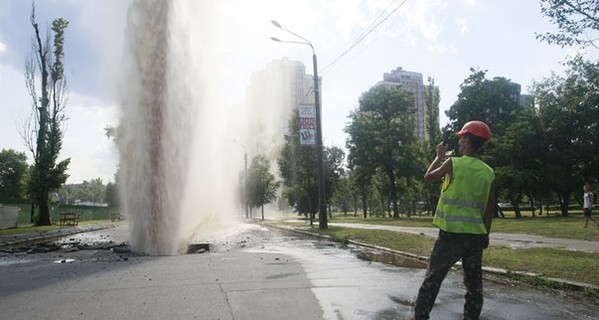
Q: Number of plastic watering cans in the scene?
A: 0